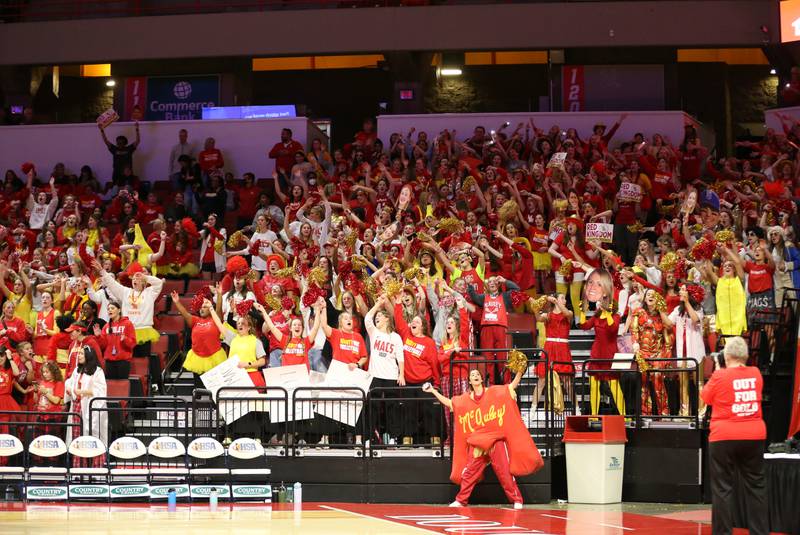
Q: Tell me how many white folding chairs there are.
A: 7